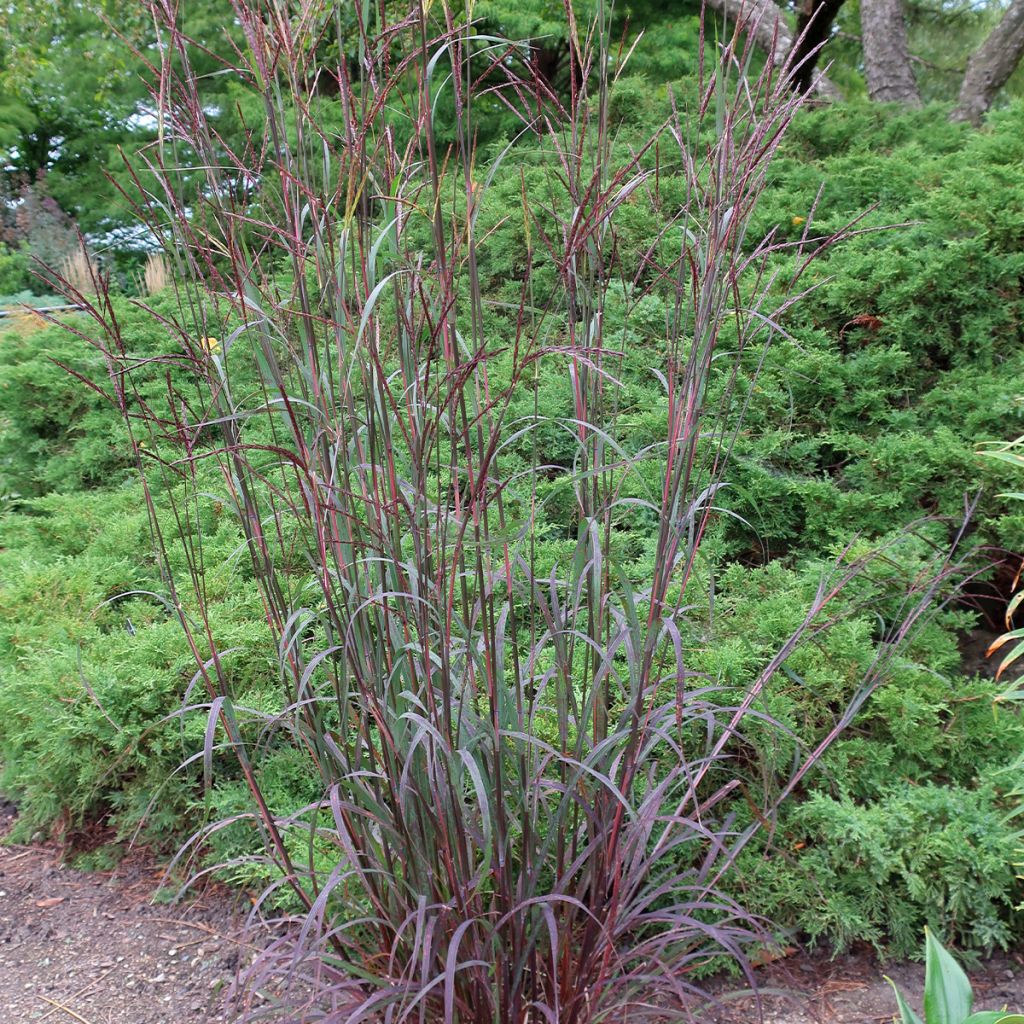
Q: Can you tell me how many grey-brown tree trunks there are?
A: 3